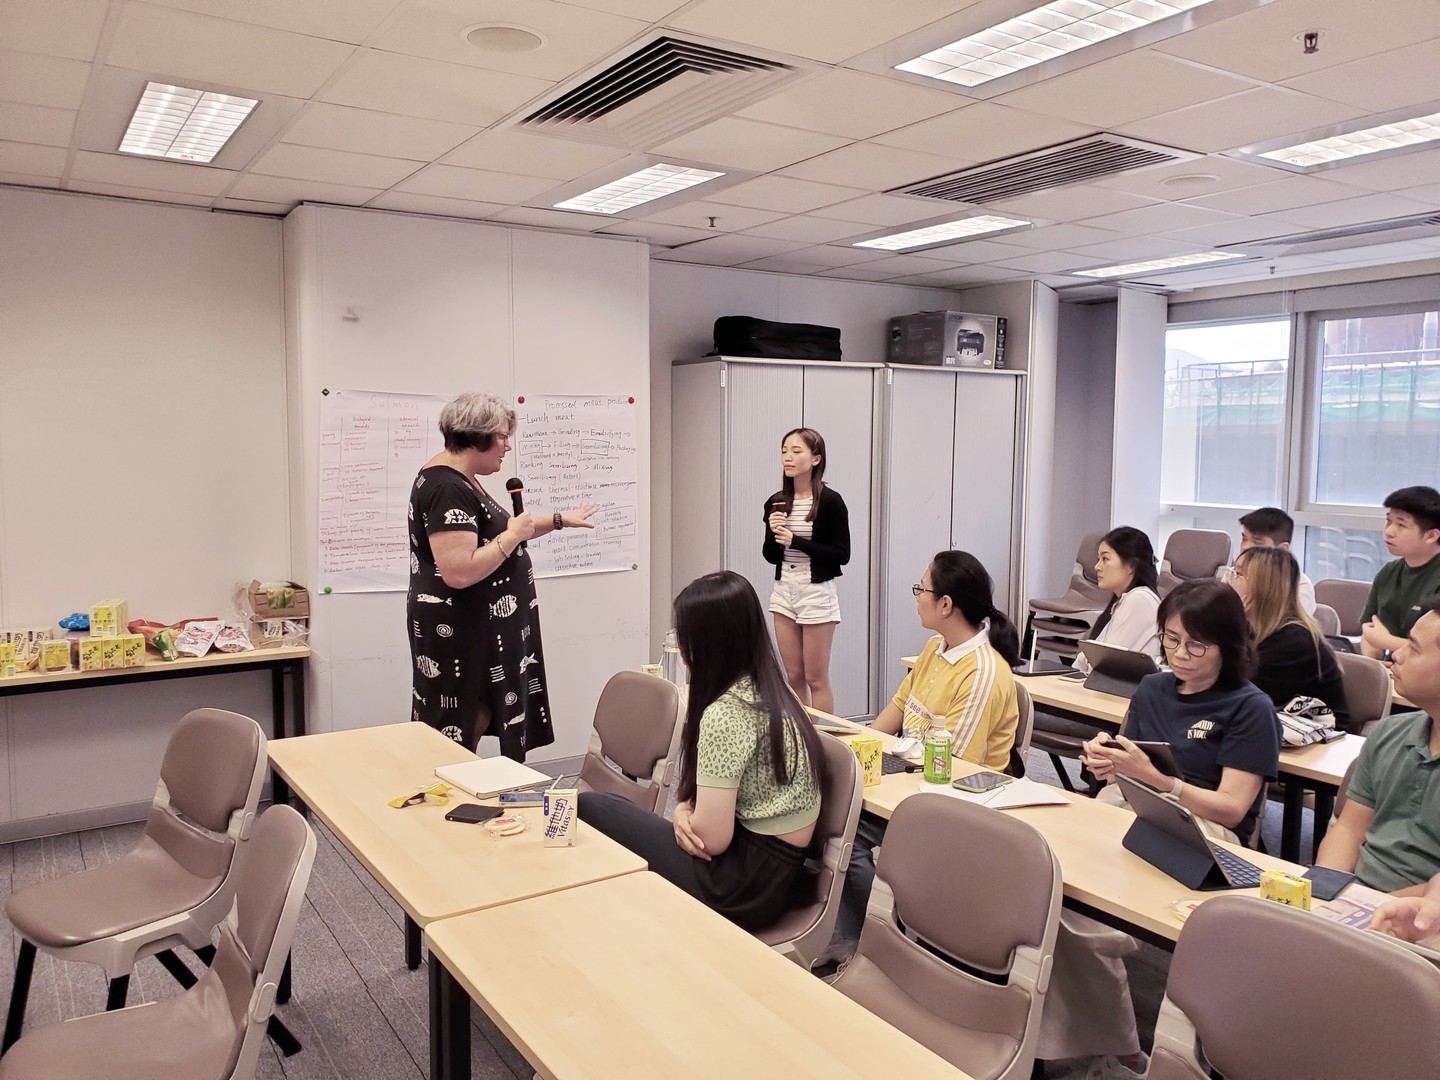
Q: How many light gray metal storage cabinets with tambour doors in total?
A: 2